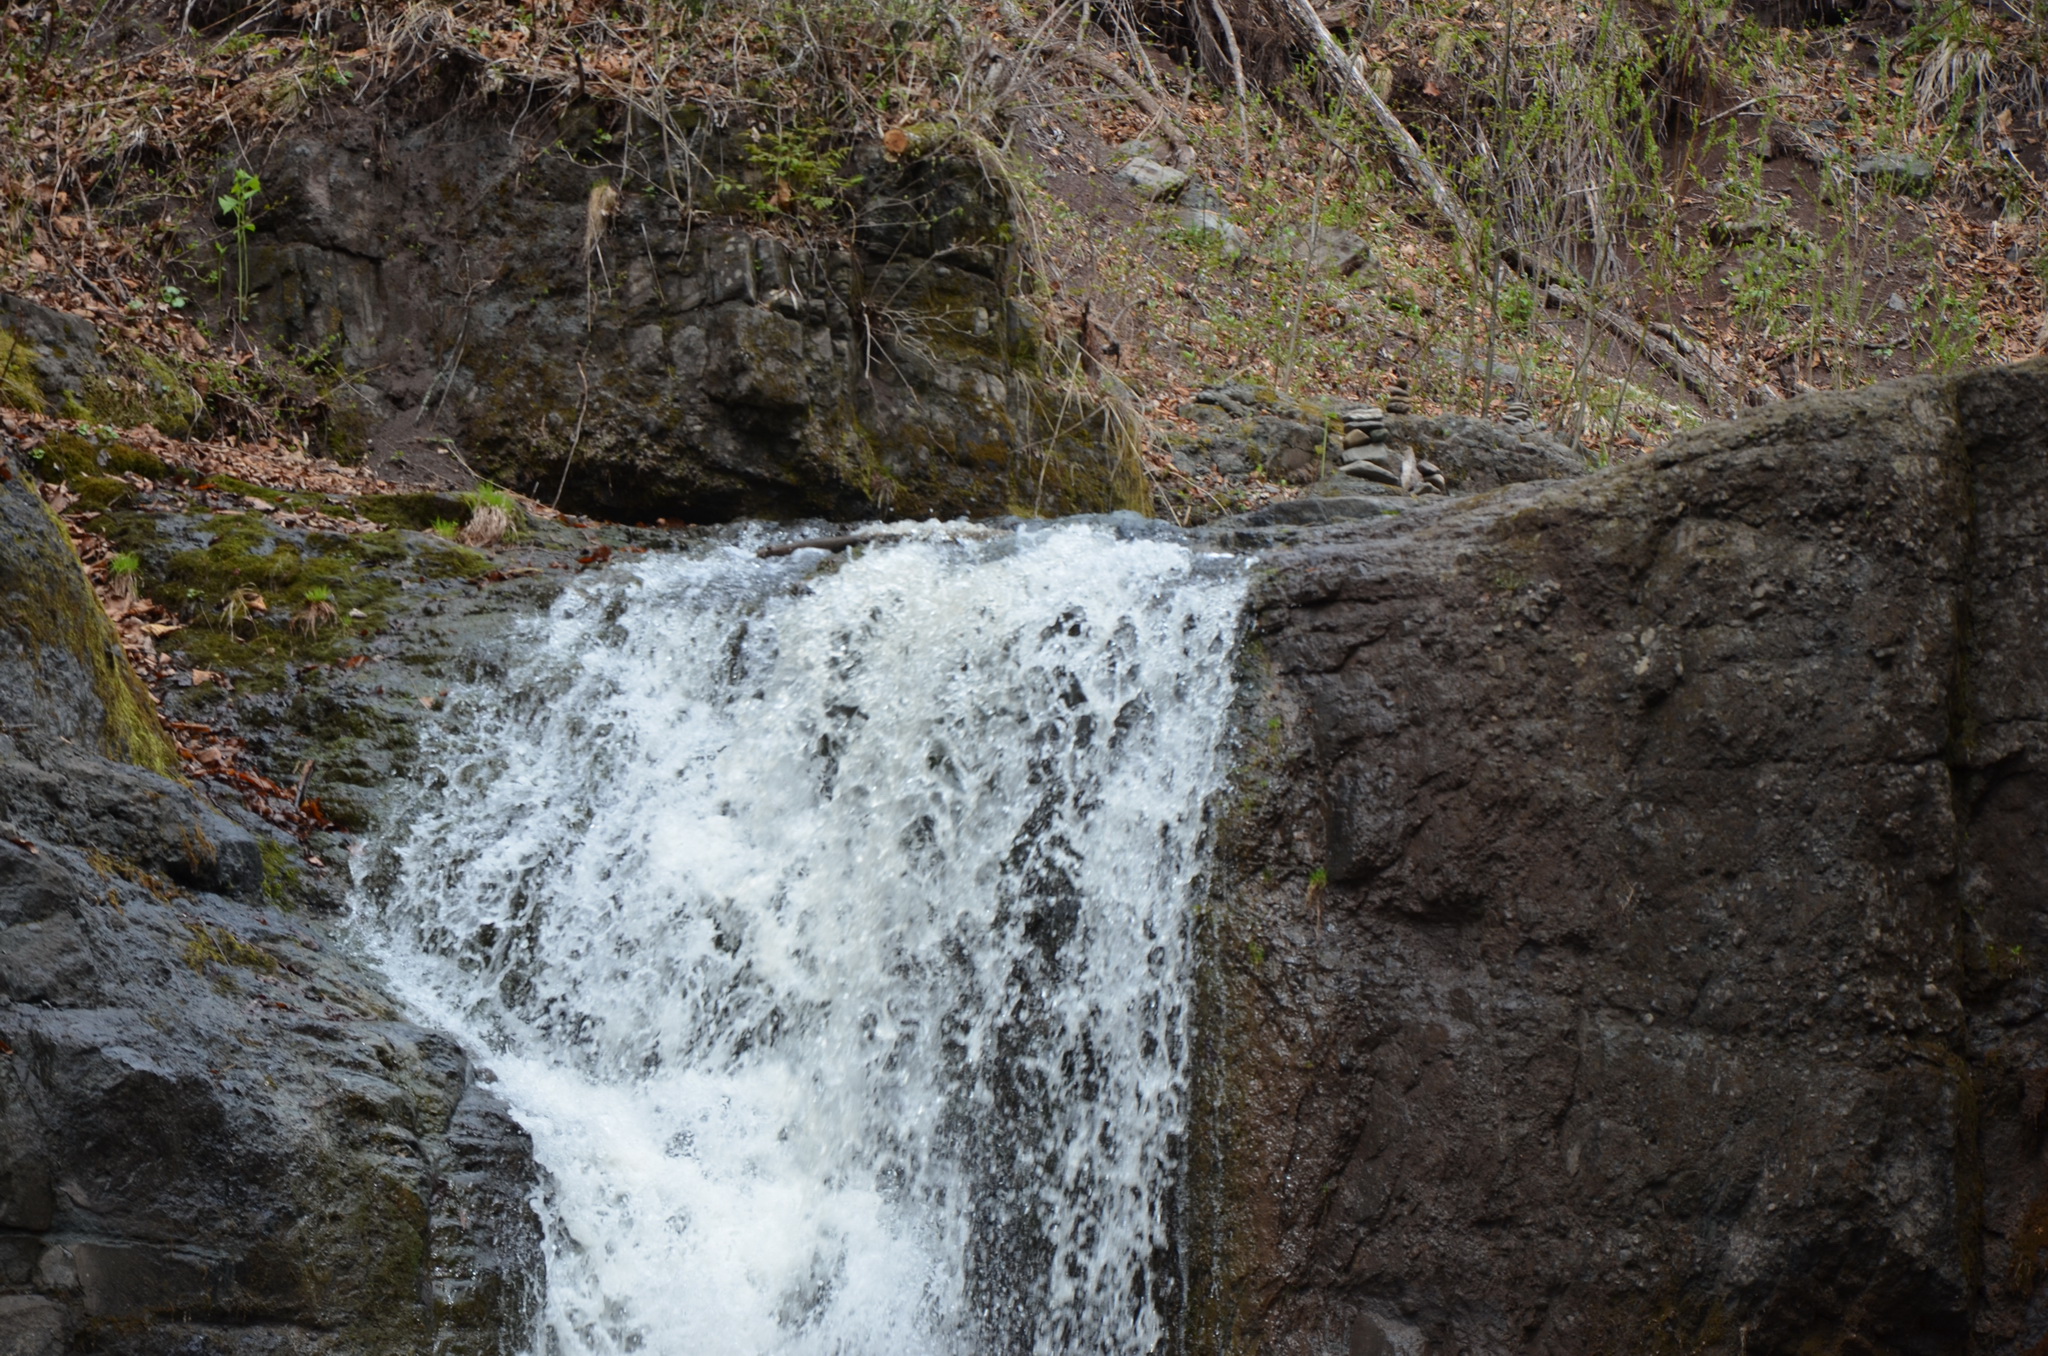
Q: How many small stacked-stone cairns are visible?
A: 3